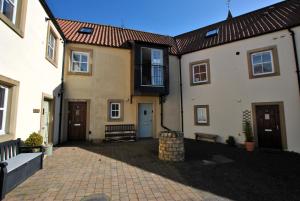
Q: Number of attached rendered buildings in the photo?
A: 3